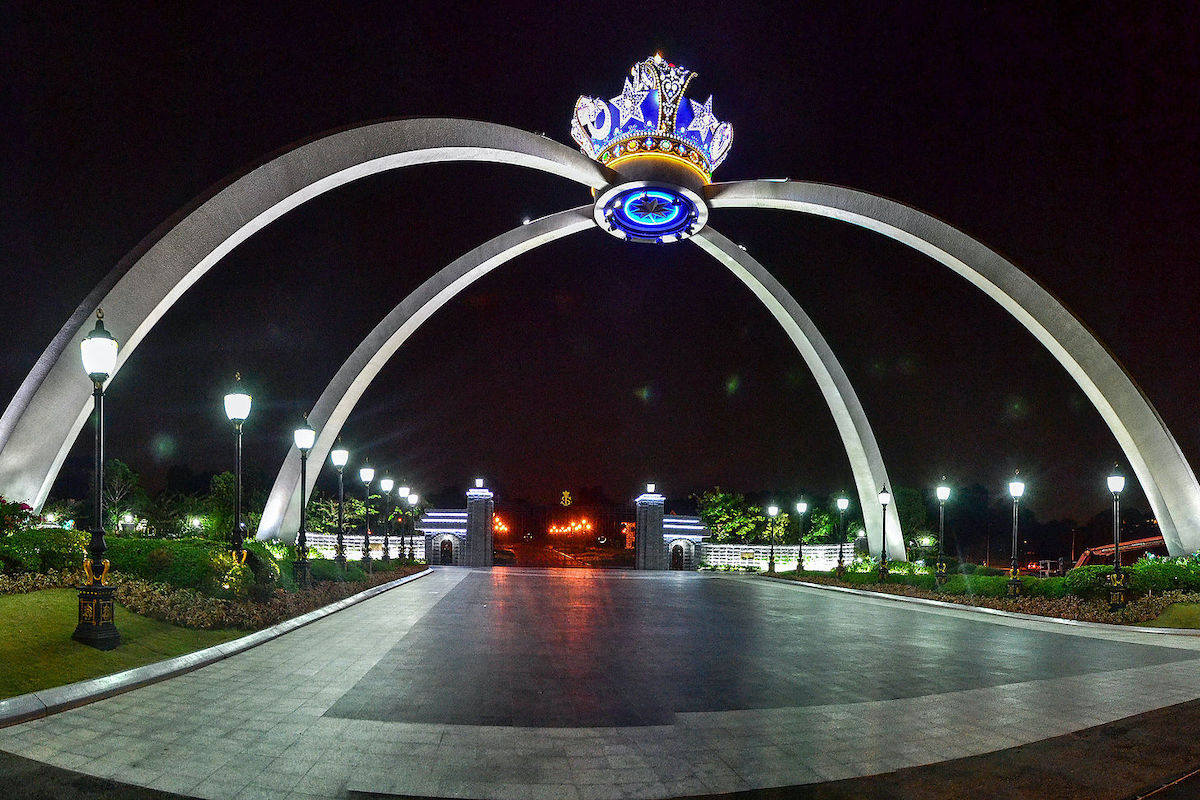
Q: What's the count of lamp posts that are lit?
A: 15